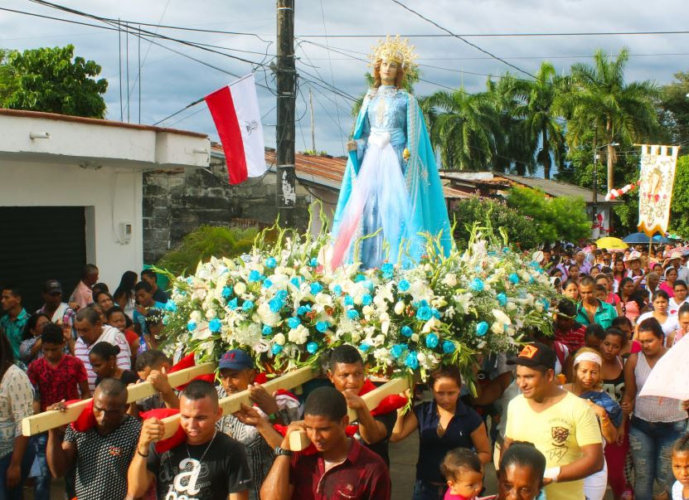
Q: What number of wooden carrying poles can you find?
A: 3